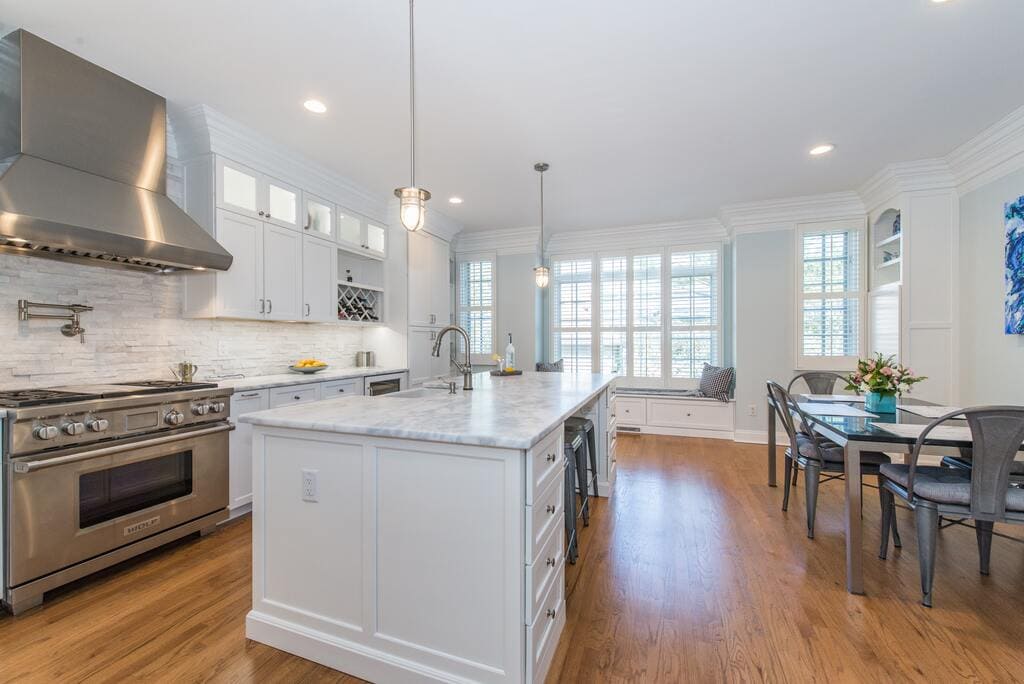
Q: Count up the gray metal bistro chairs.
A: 4